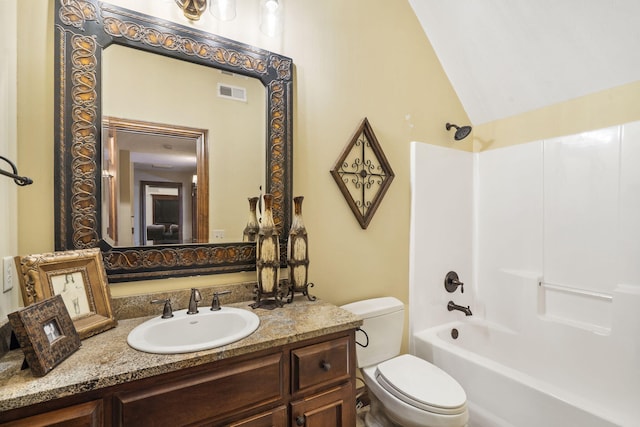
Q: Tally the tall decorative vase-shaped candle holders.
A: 2